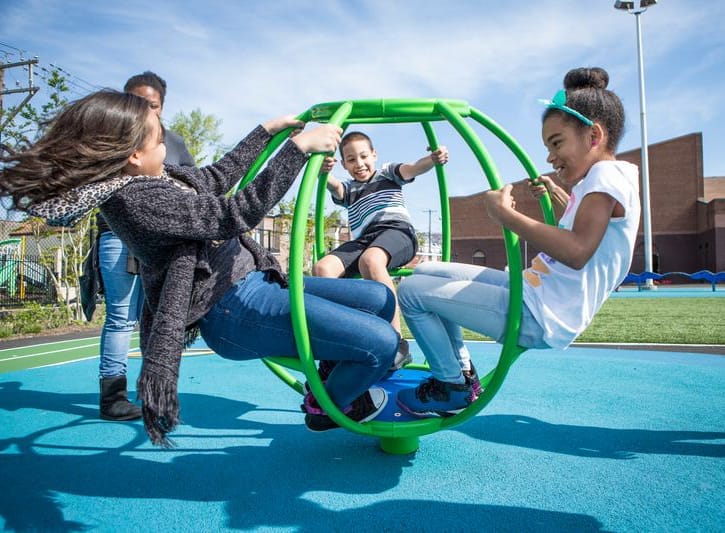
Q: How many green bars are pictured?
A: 6